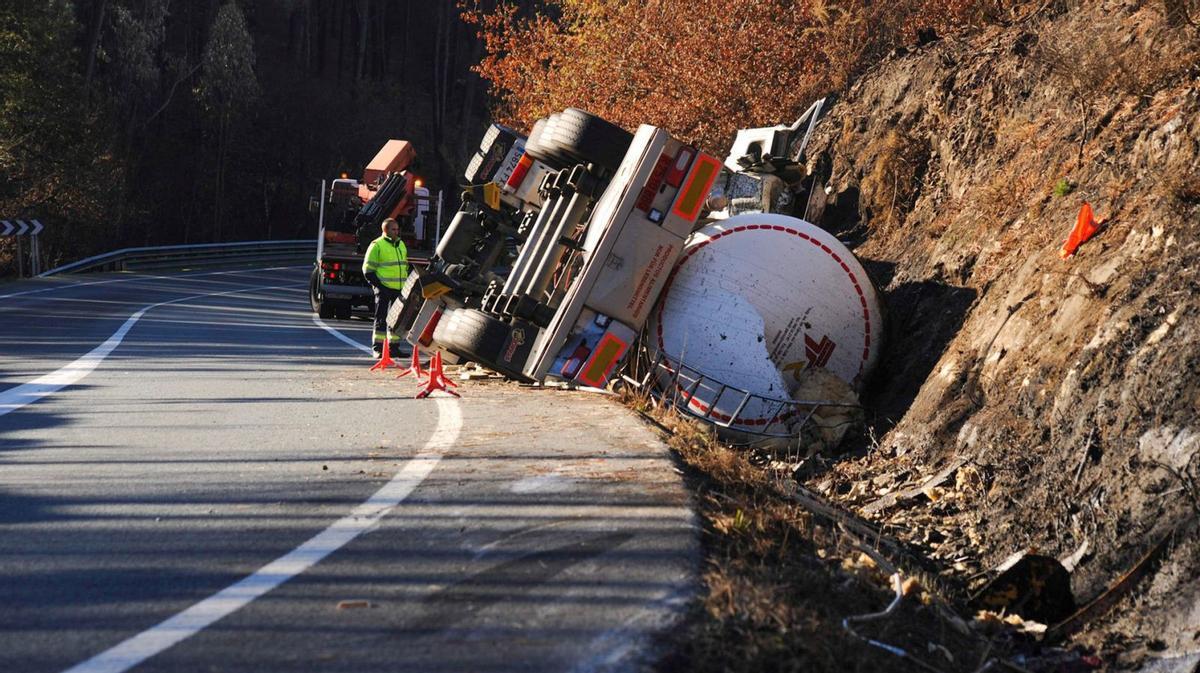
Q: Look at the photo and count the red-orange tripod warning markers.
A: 4